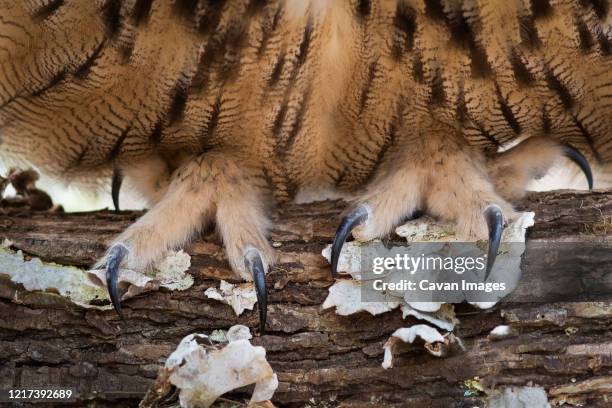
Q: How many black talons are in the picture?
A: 6